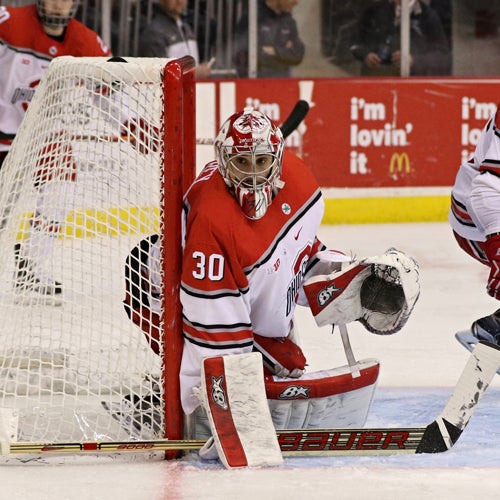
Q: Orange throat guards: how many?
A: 0